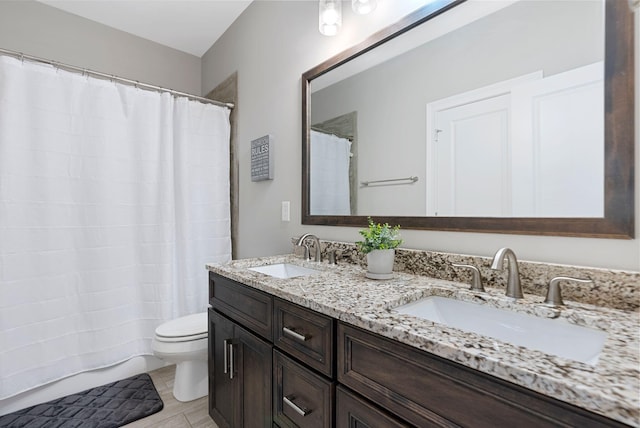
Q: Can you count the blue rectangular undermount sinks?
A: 0